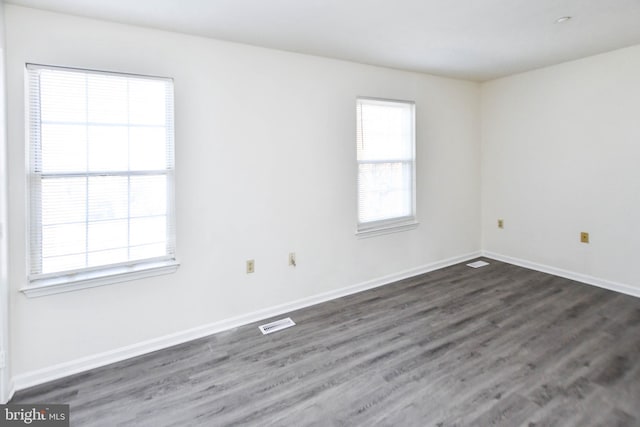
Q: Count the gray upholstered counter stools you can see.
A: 0